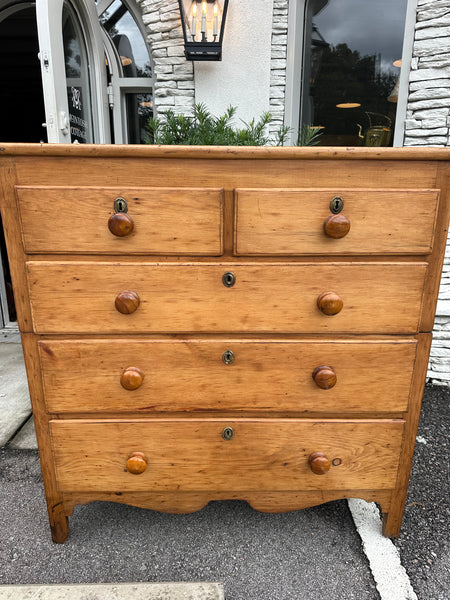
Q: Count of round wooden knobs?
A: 8